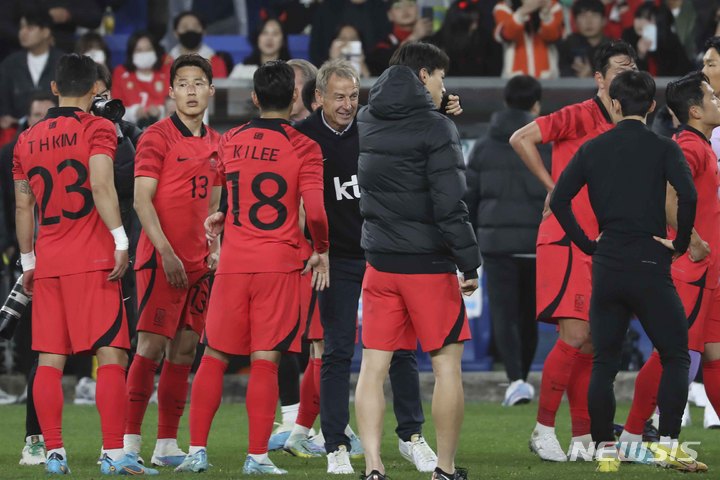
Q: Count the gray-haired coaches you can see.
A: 1